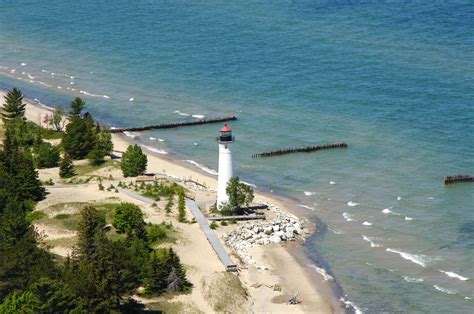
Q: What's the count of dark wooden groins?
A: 3